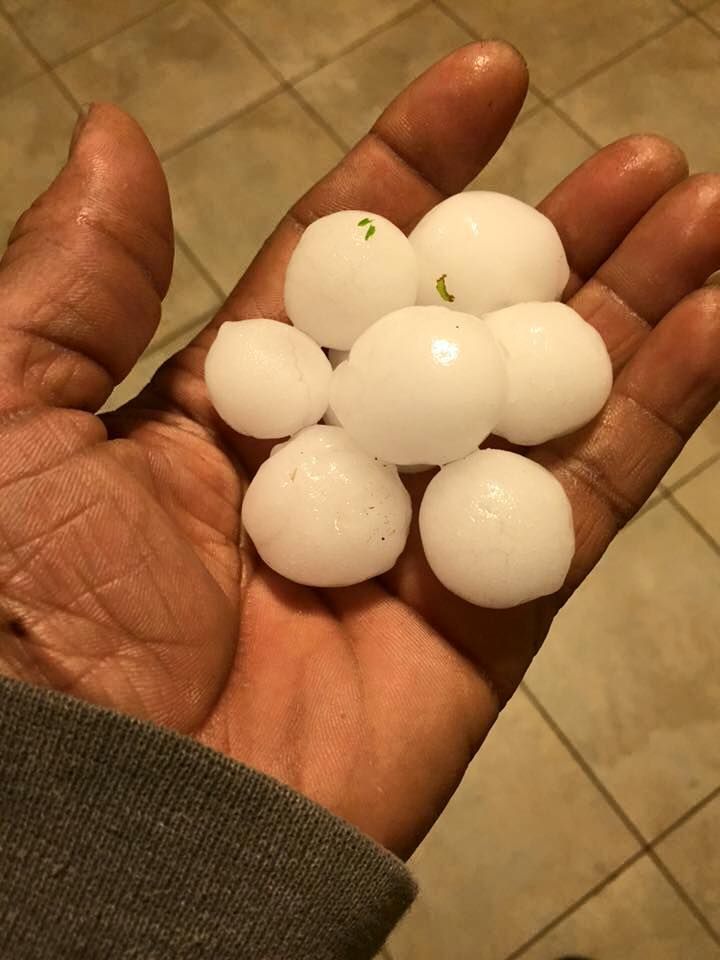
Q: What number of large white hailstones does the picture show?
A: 7